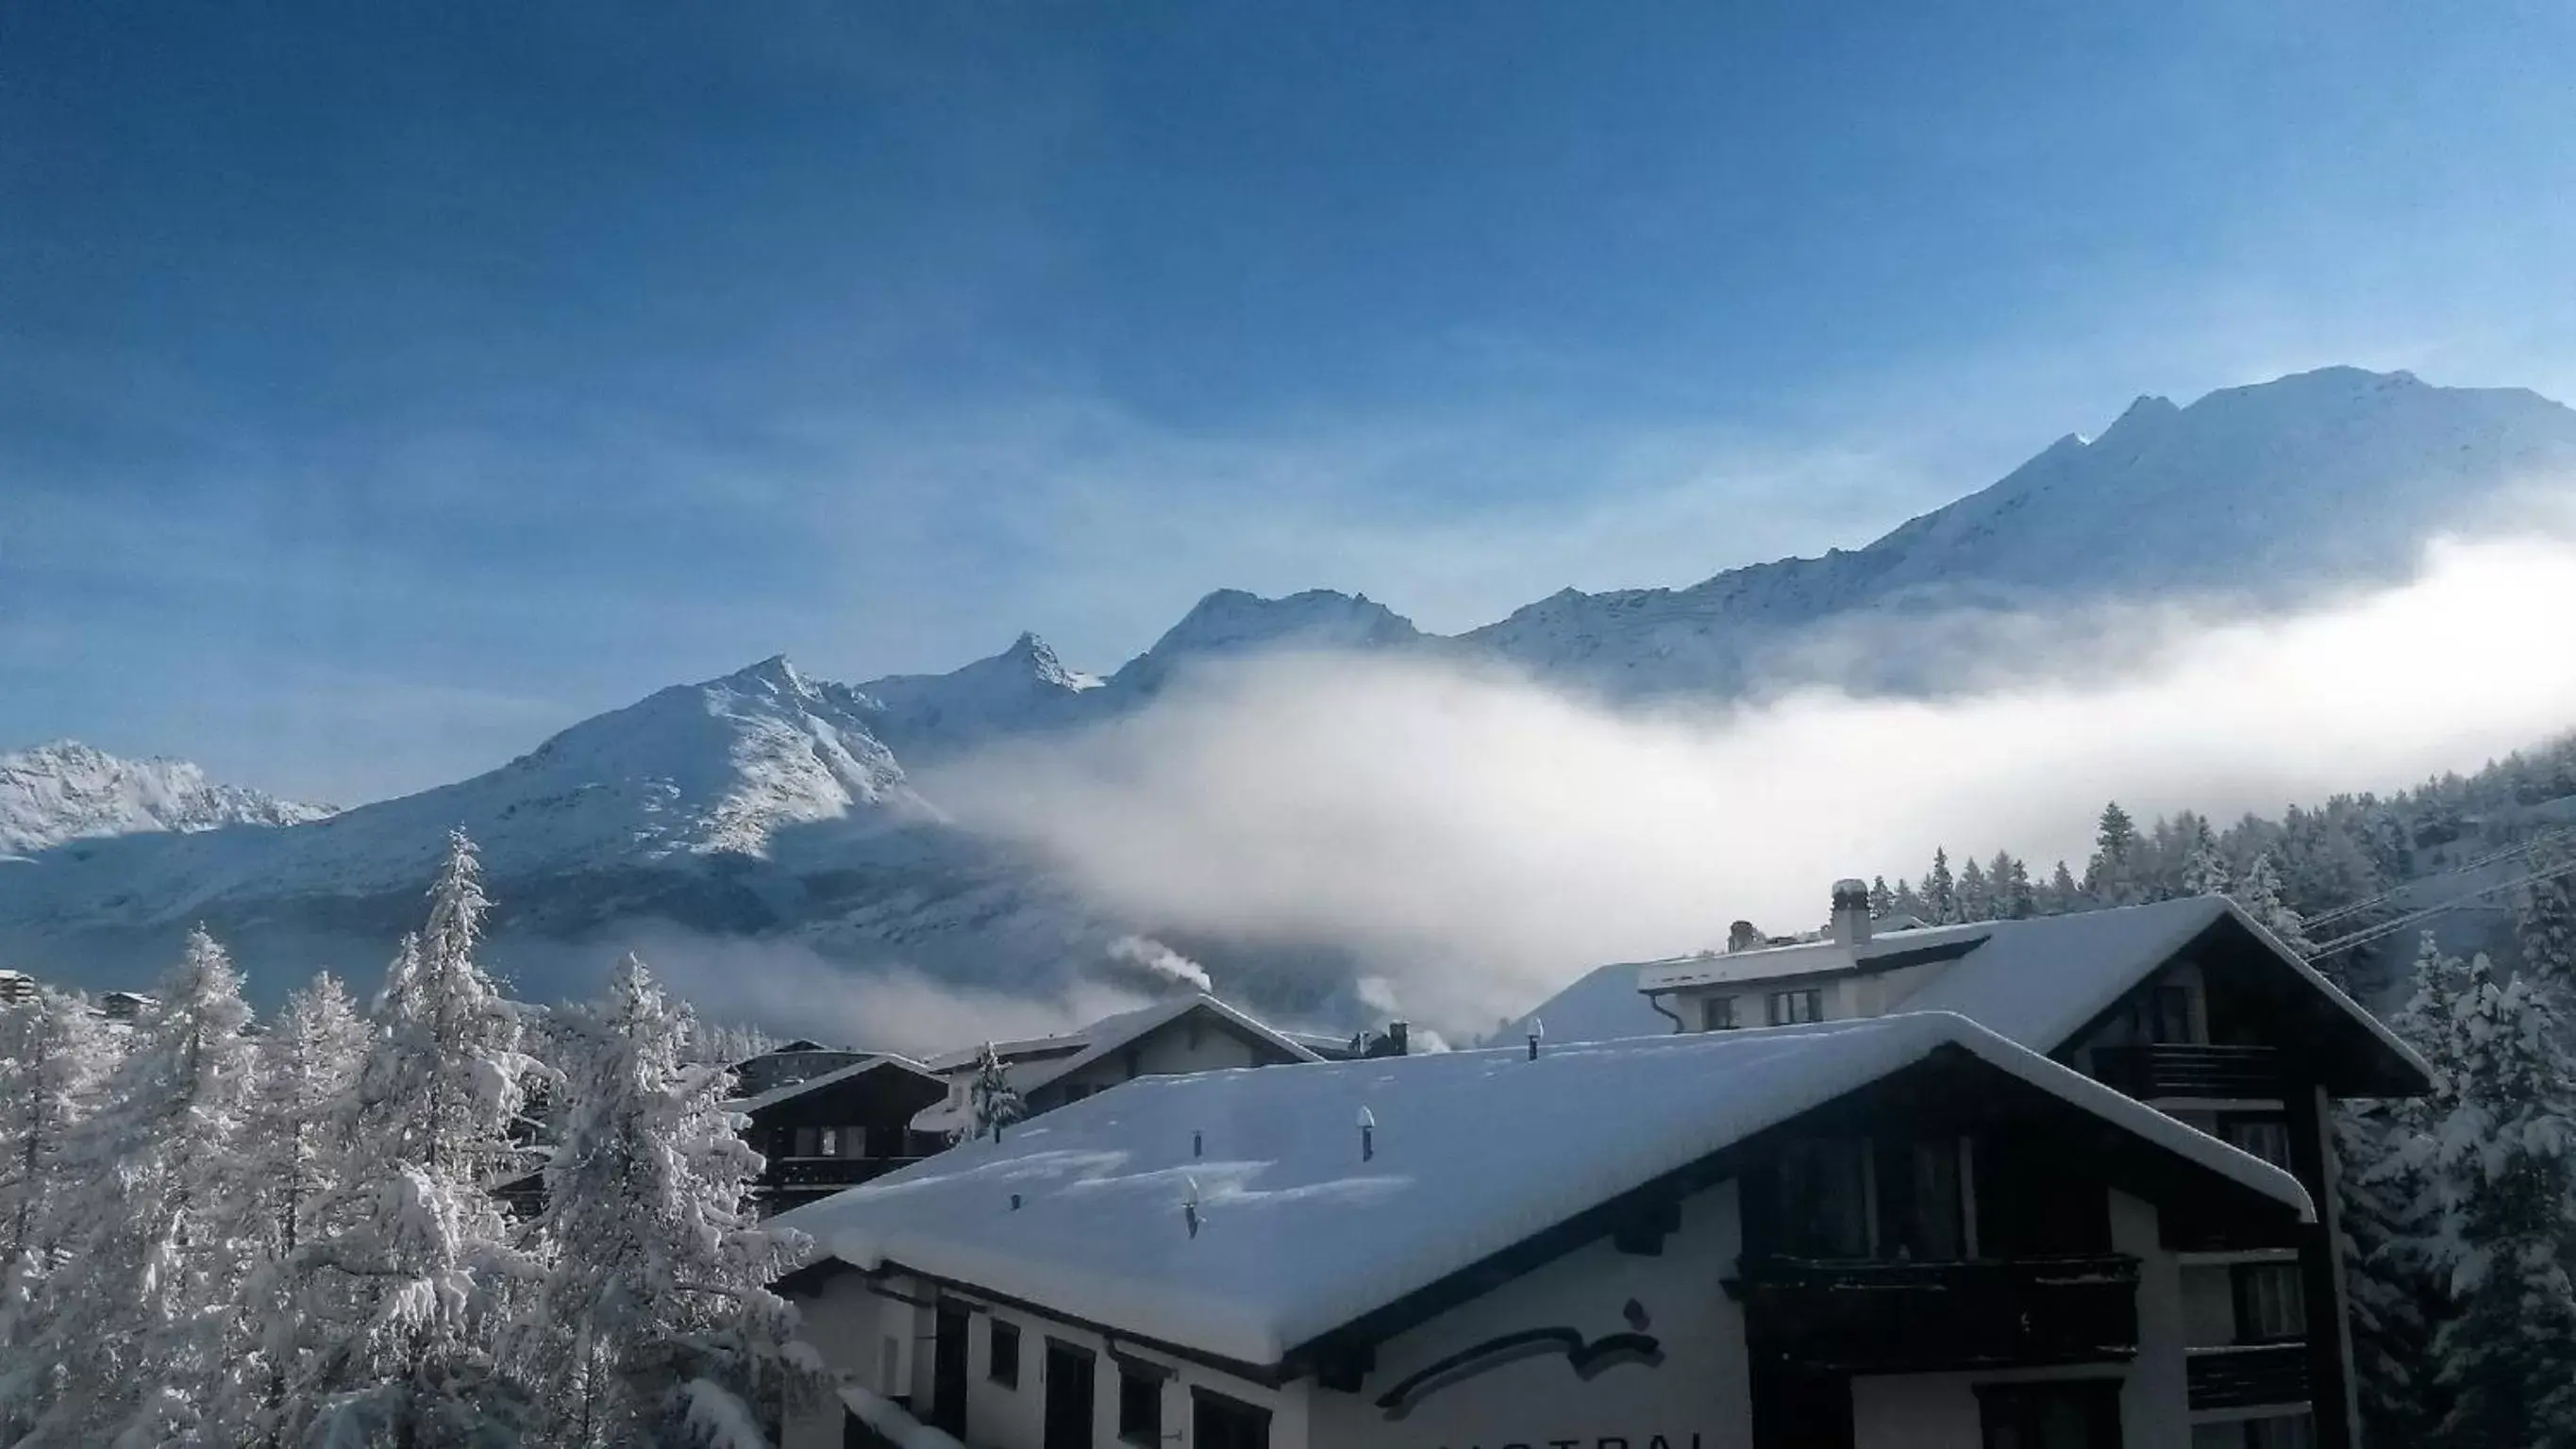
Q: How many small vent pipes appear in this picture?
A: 5